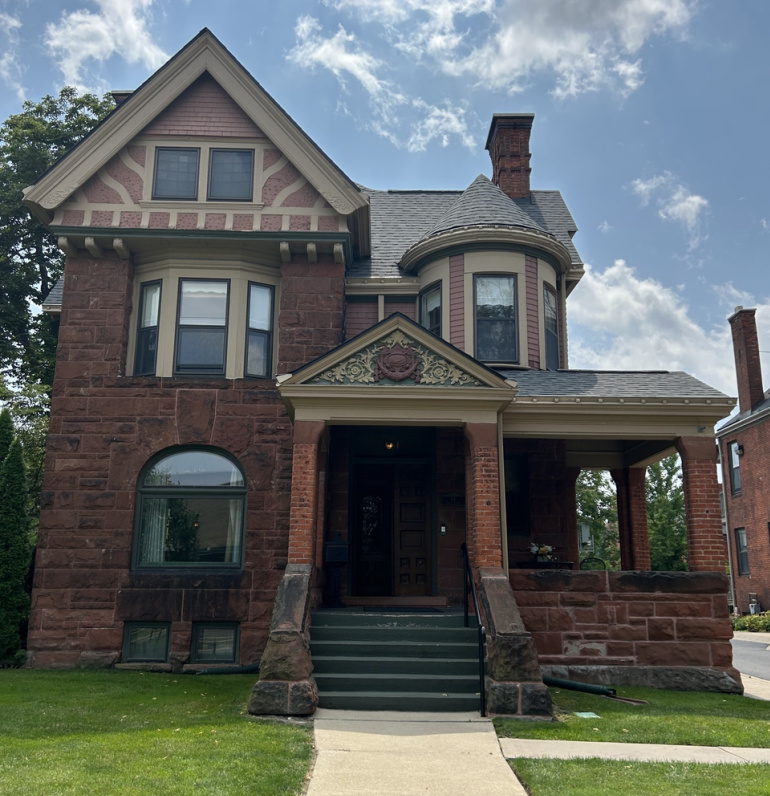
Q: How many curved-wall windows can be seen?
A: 3